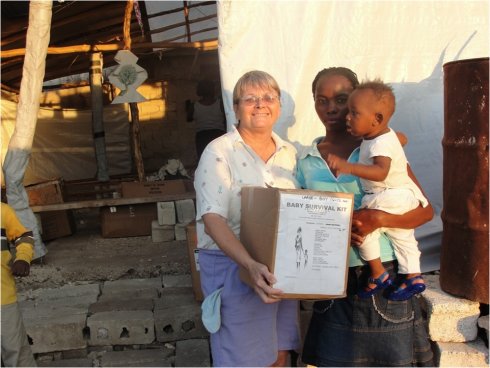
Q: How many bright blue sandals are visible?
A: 2